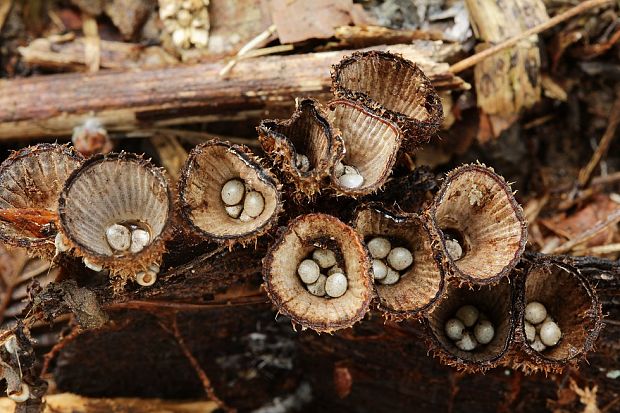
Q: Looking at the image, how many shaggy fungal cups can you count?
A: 11